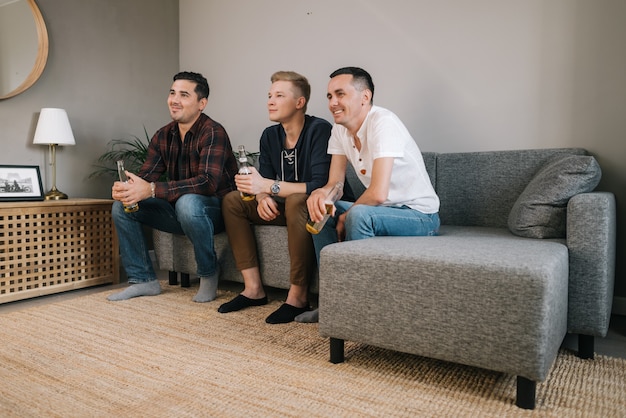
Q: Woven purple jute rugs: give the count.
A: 0